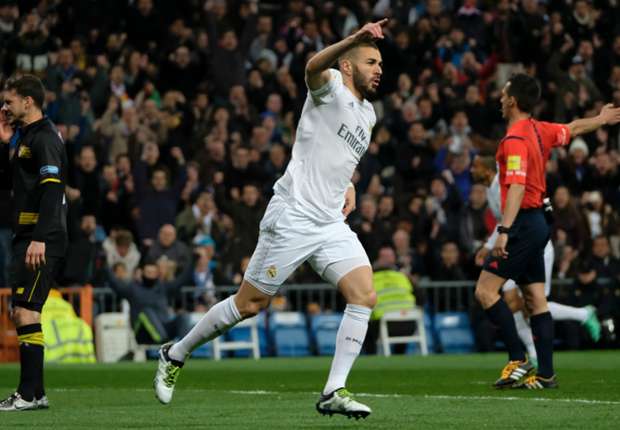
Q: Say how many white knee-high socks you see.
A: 4